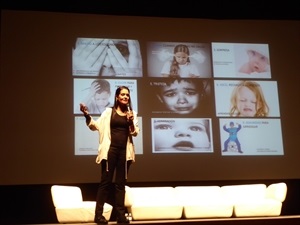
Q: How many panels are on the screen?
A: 9